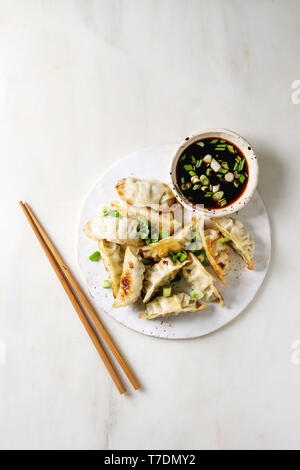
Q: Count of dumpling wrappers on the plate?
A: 11